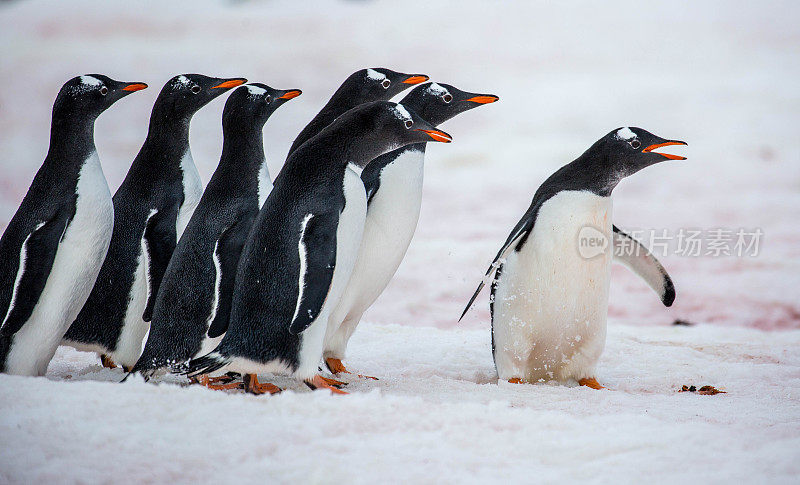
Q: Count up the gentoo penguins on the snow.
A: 7